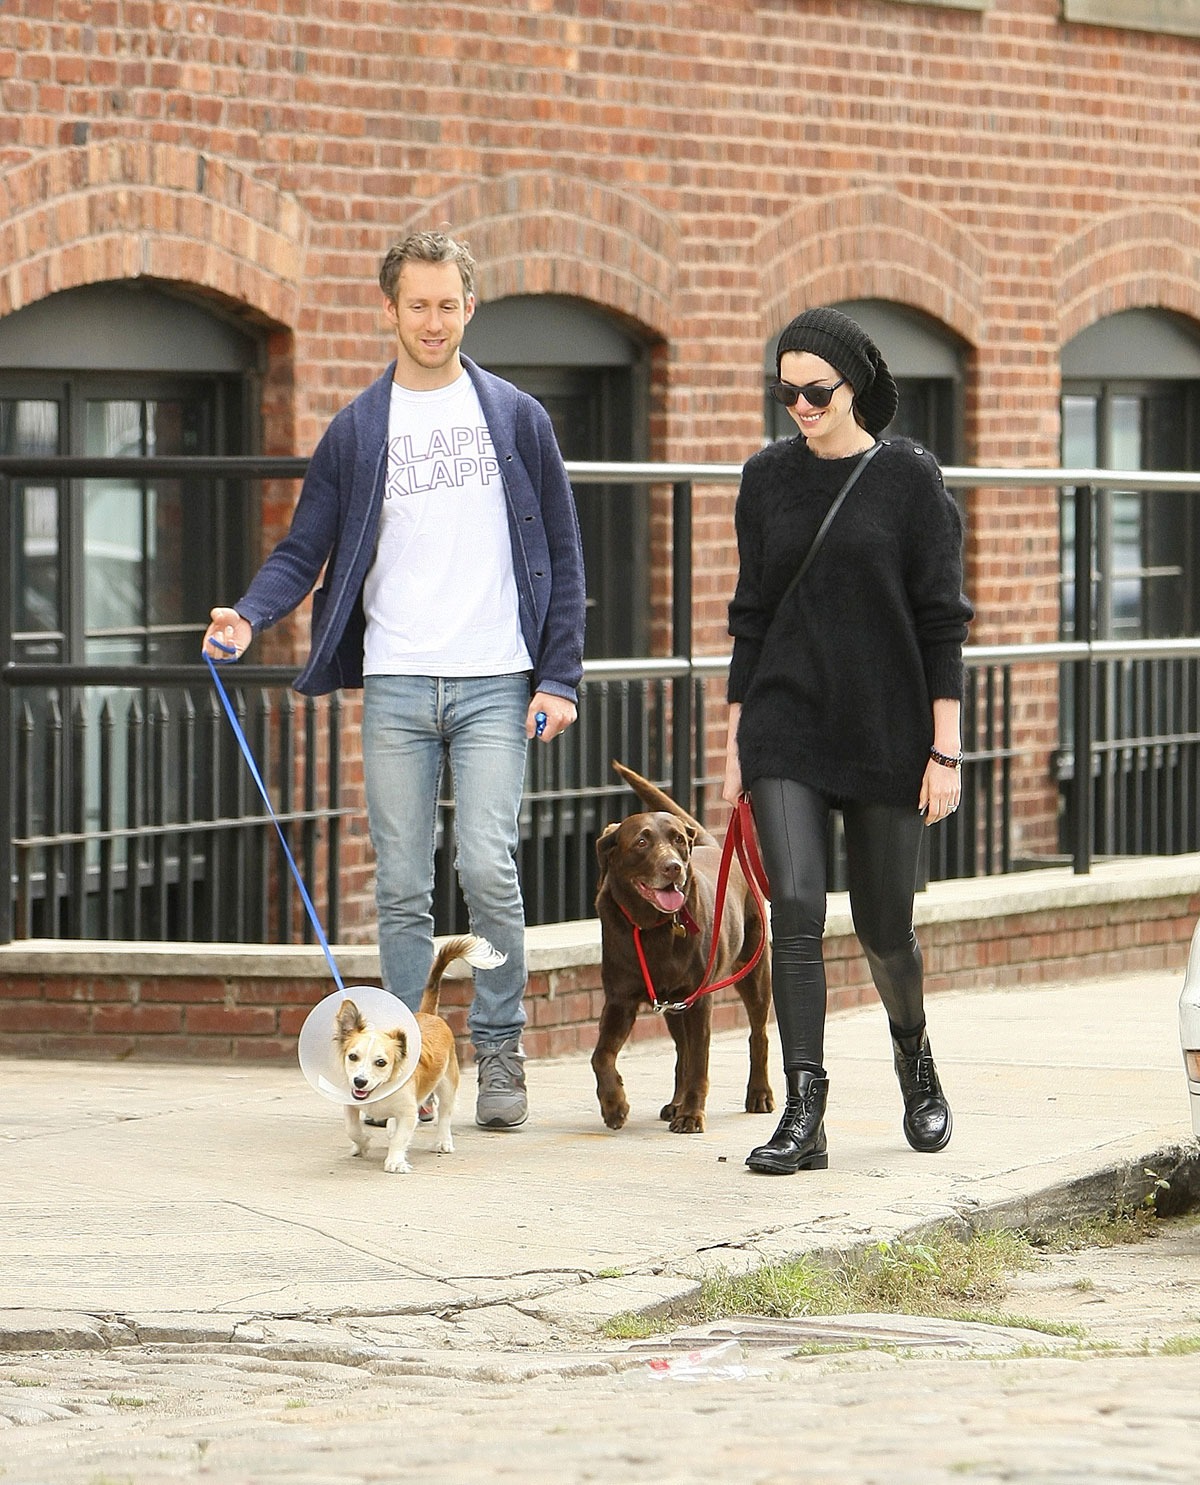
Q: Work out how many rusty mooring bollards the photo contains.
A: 0